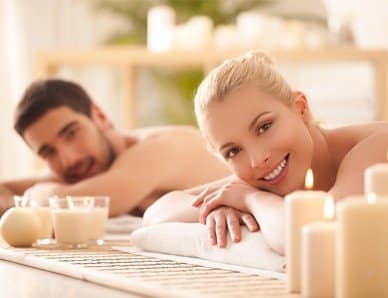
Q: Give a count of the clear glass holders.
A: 3